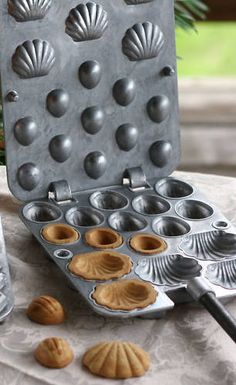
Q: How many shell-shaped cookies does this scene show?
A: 3